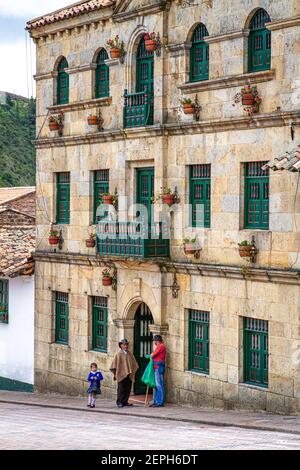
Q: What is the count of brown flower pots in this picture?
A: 13